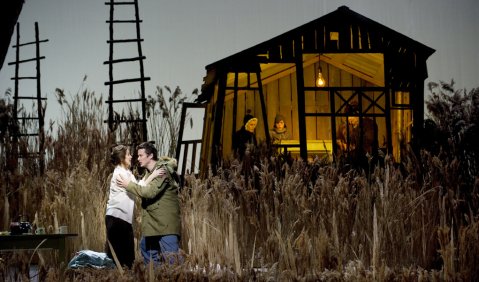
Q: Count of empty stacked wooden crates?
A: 0